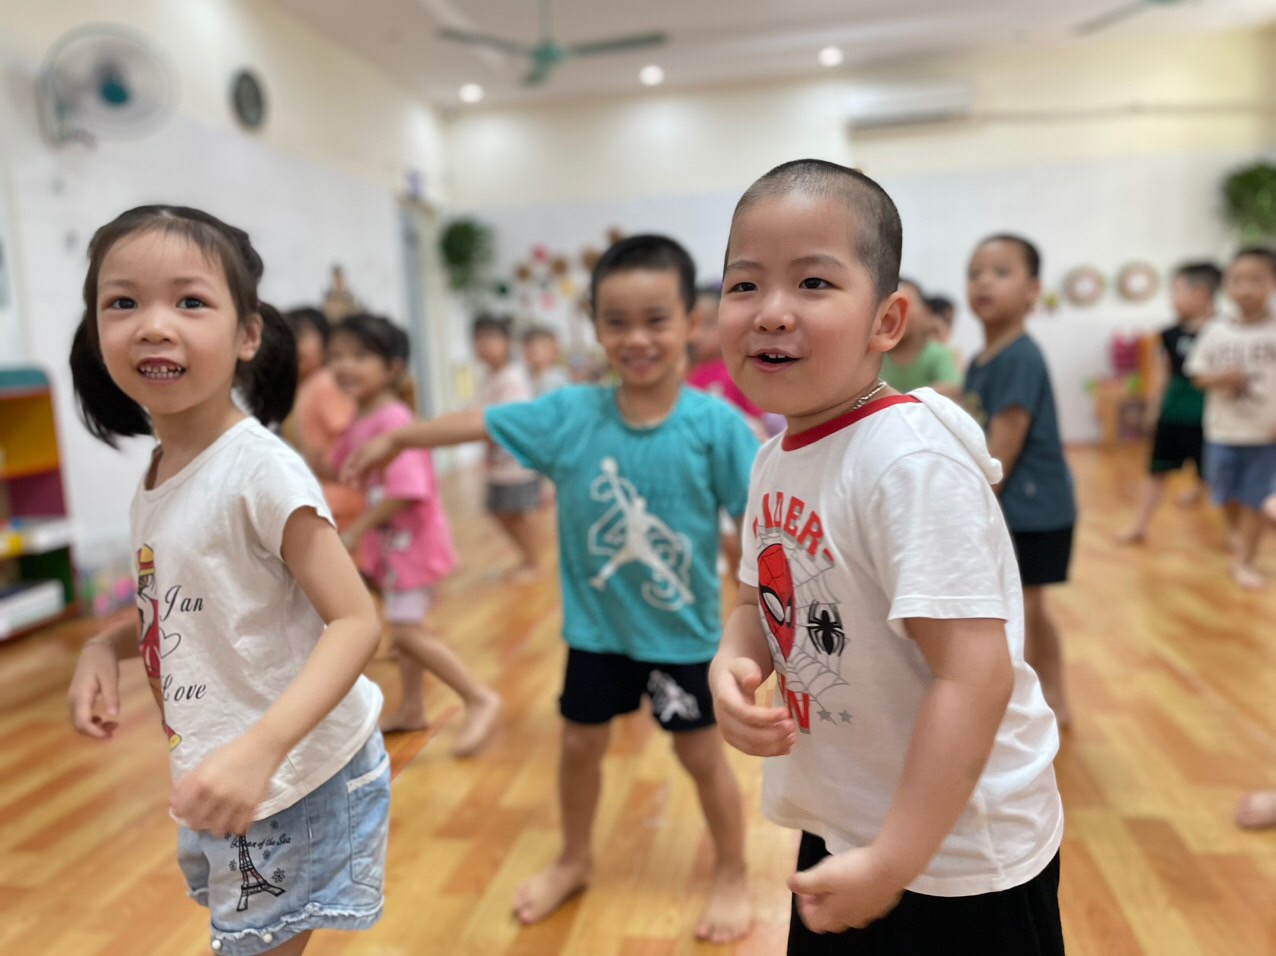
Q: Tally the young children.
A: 13